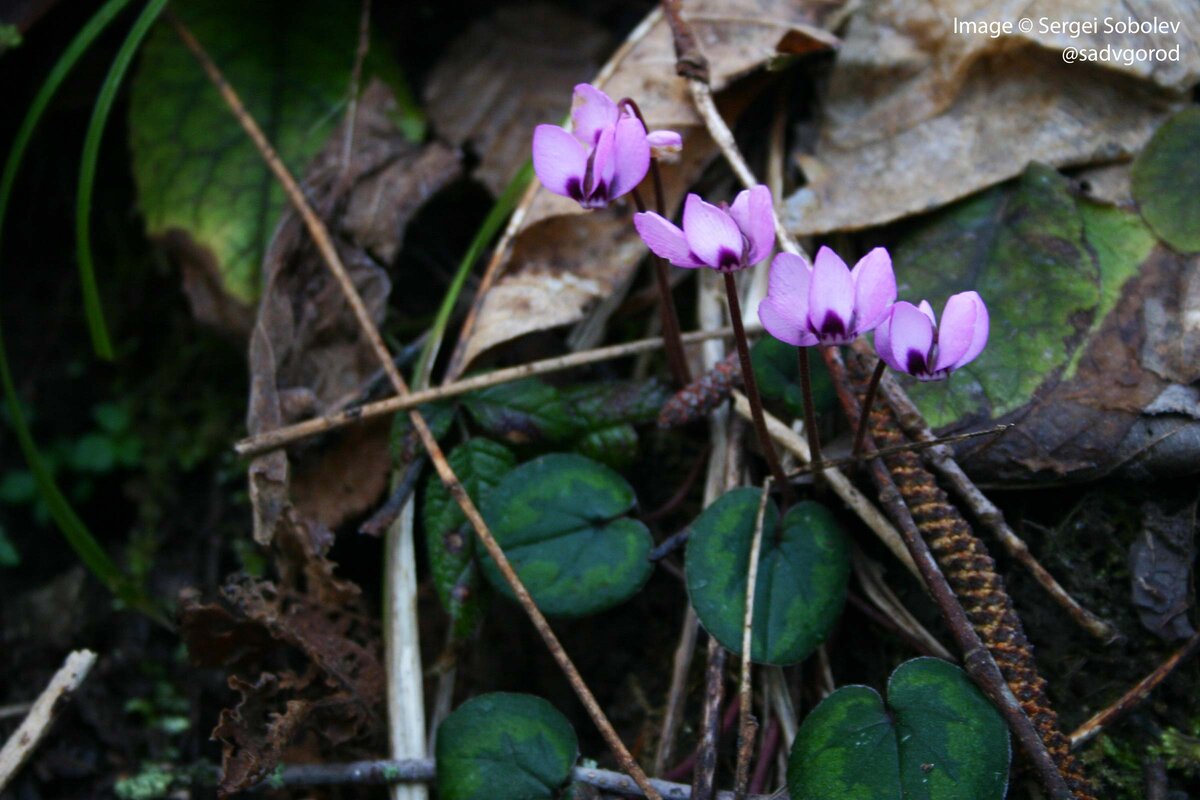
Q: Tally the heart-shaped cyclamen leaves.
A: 4